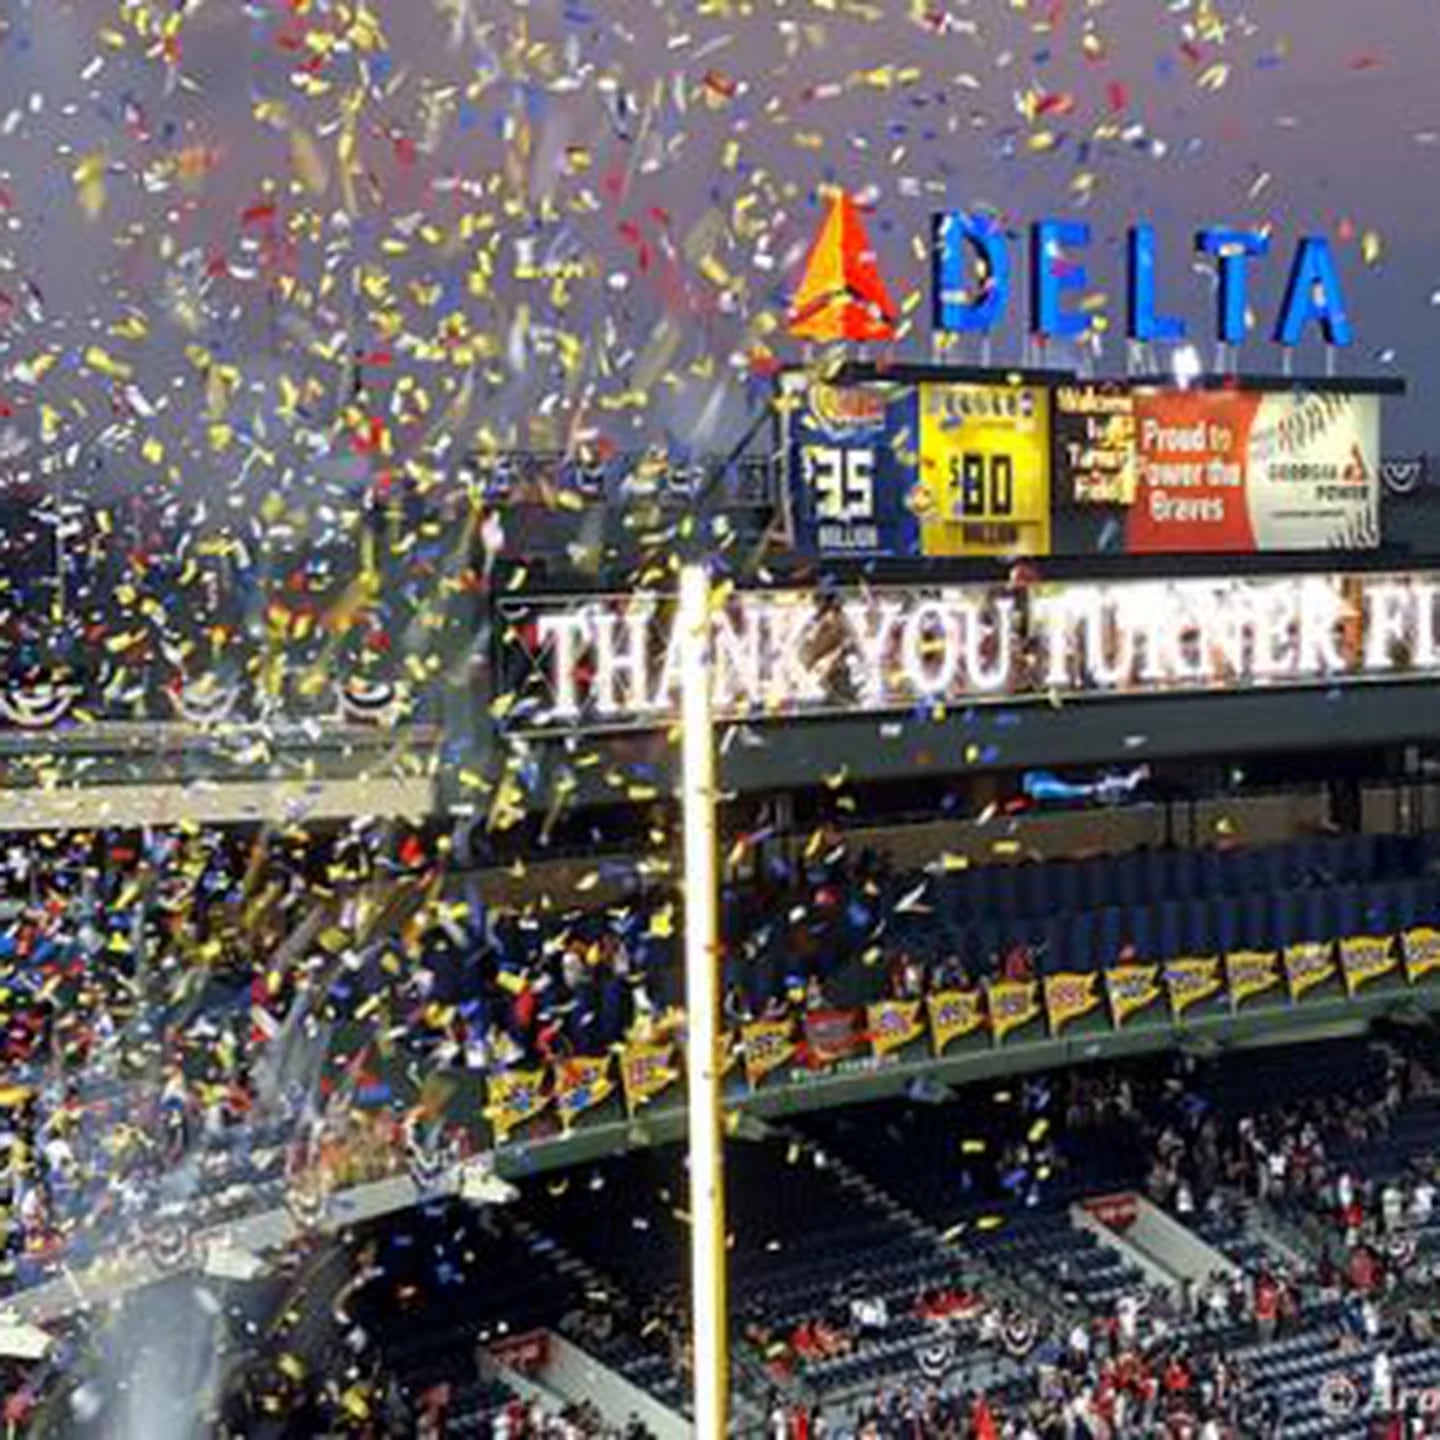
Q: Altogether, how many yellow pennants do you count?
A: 15